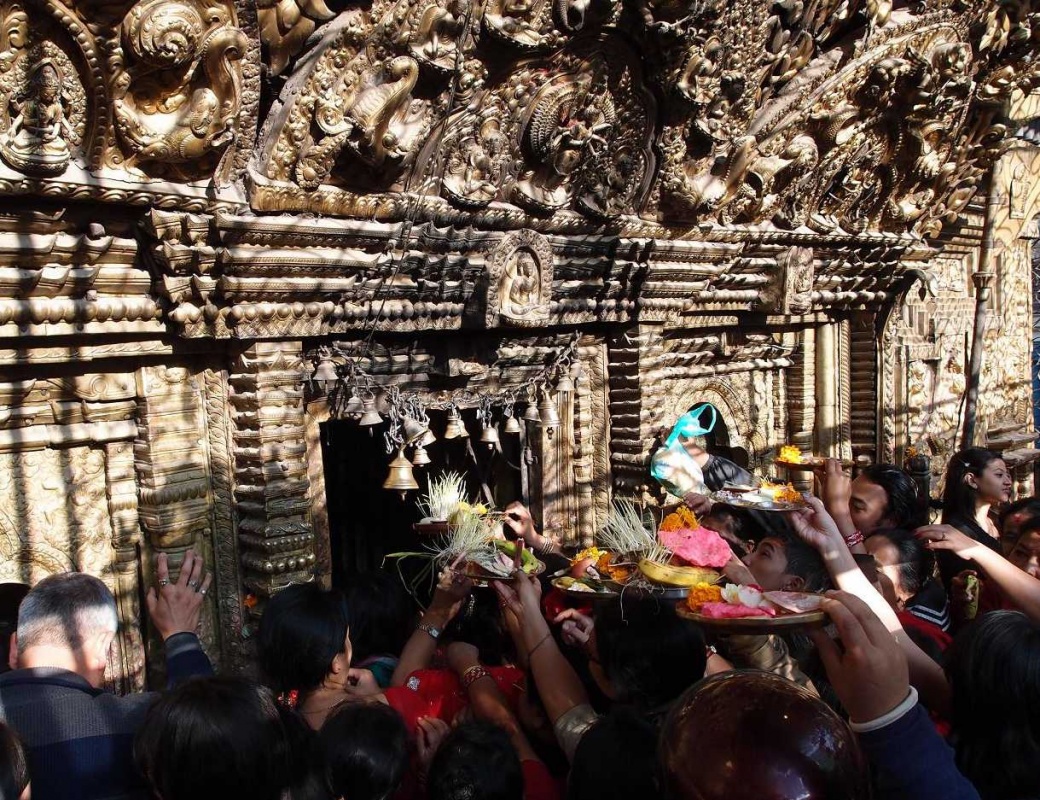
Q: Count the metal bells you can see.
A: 14